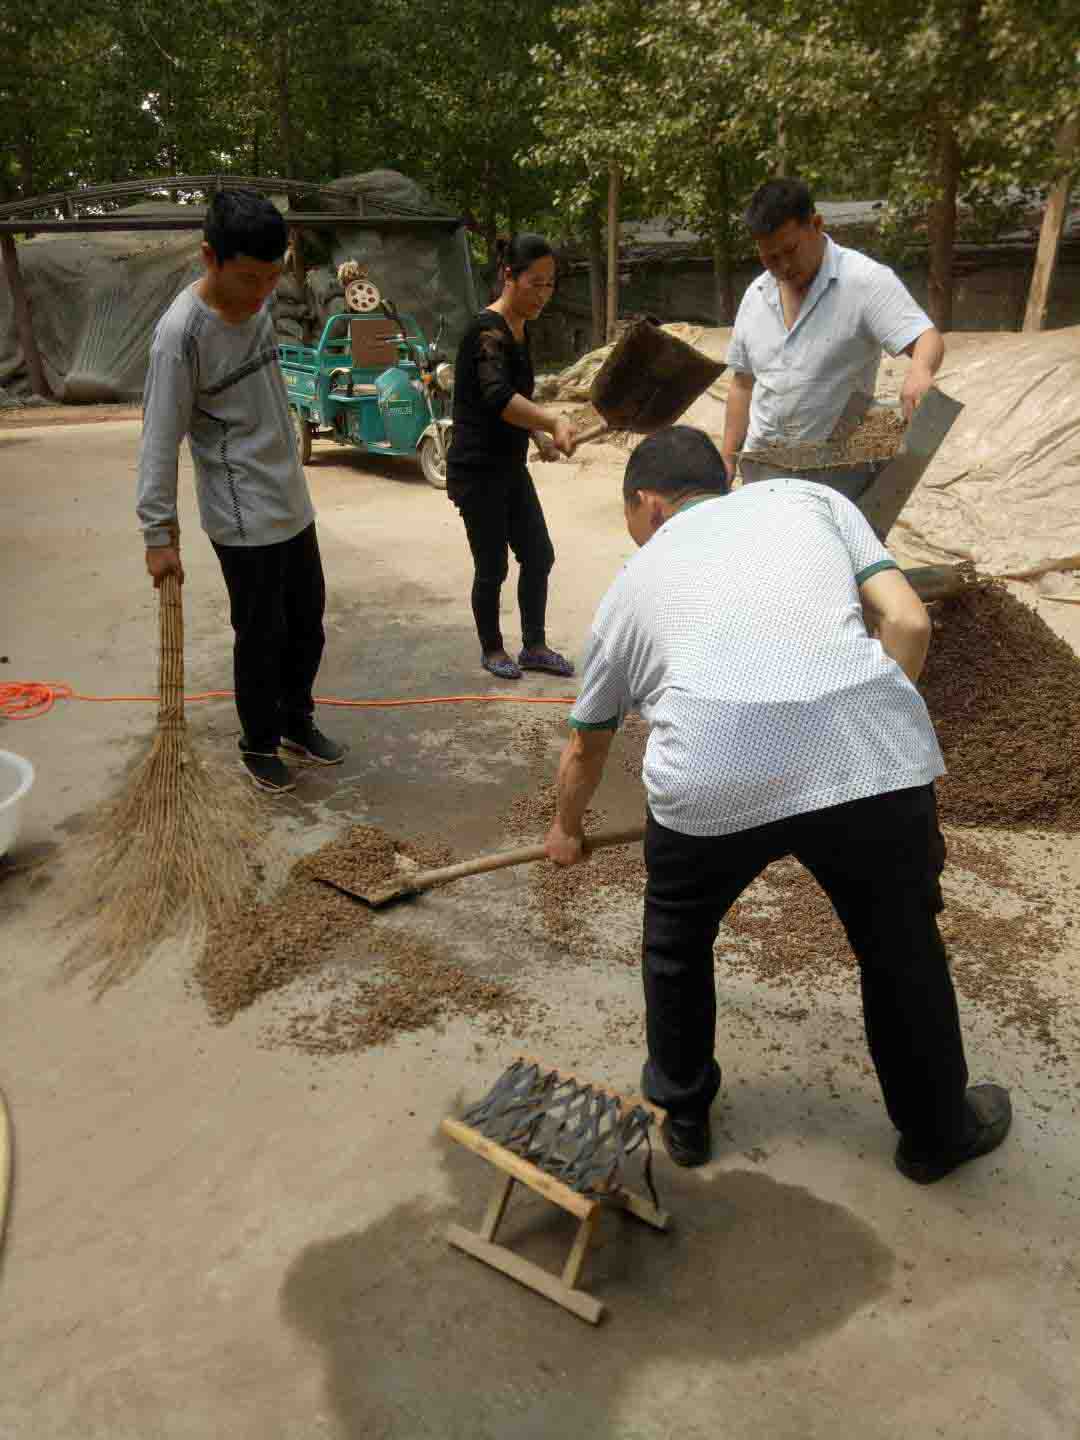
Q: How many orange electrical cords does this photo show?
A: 1